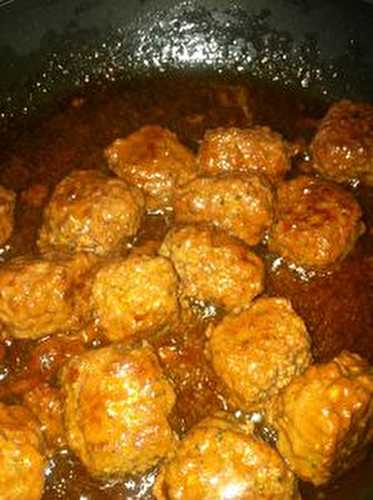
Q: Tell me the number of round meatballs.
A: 15